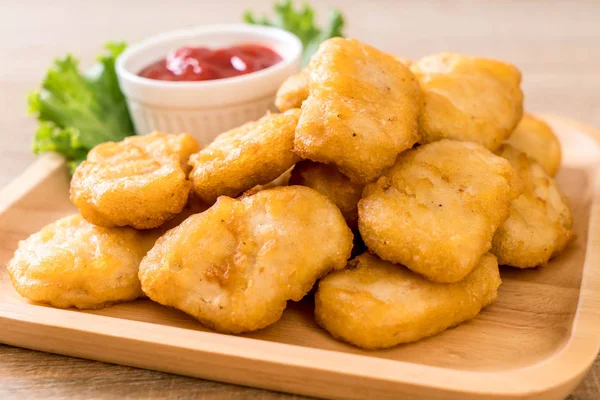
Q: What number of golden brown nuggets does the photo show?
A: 12